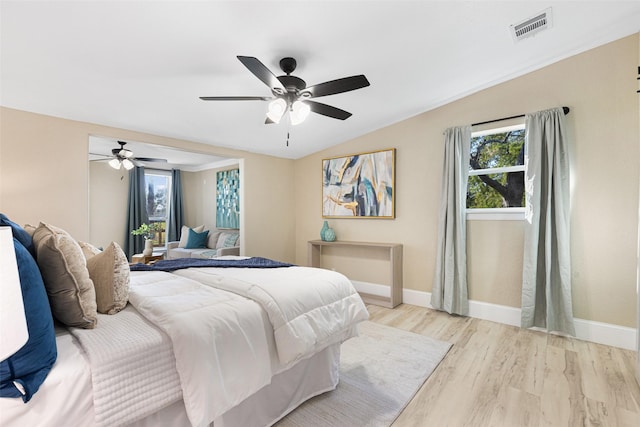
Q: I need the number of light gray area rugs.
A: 1